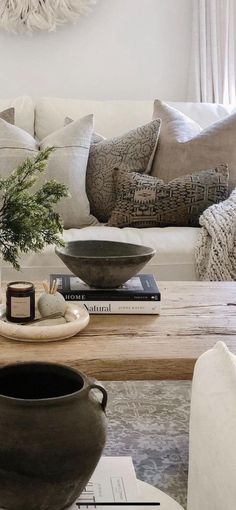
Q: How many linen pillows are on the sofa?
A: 2